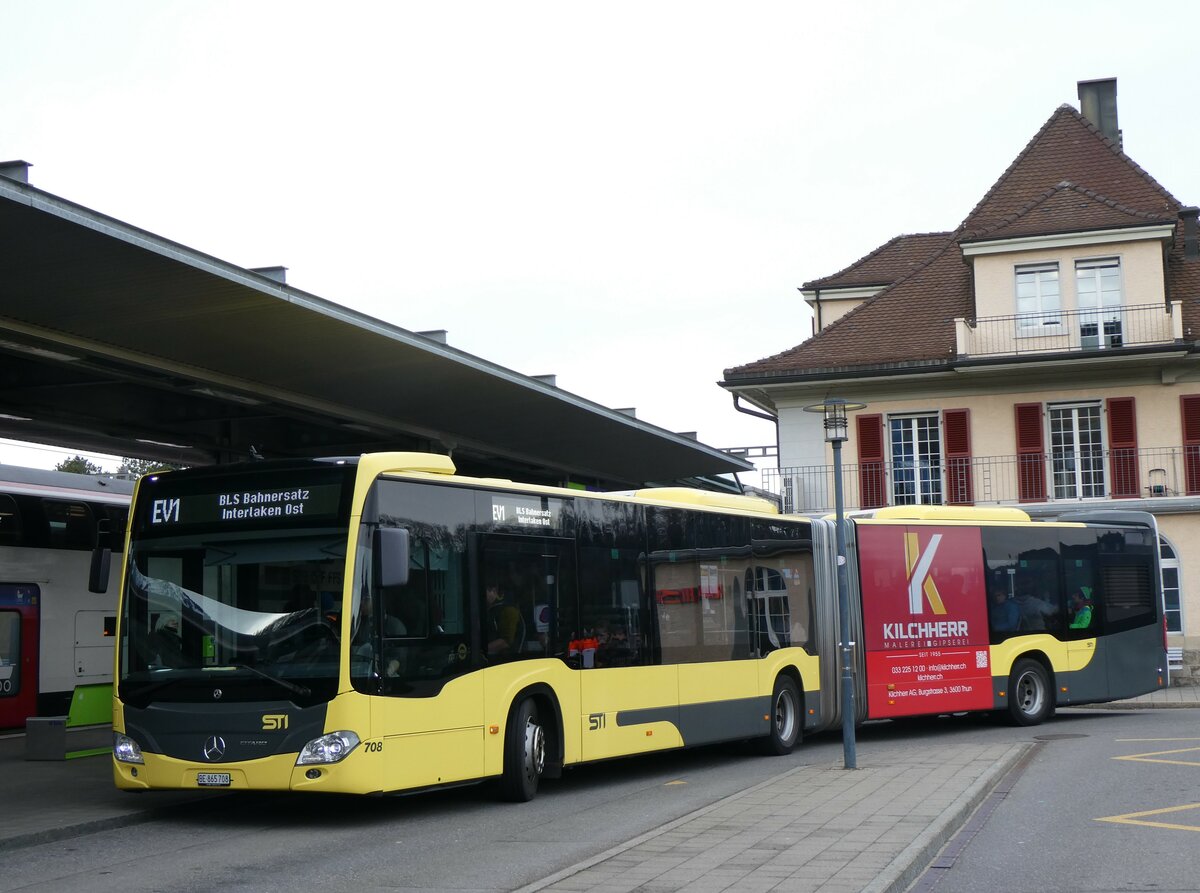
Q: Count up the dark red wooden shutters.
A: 5